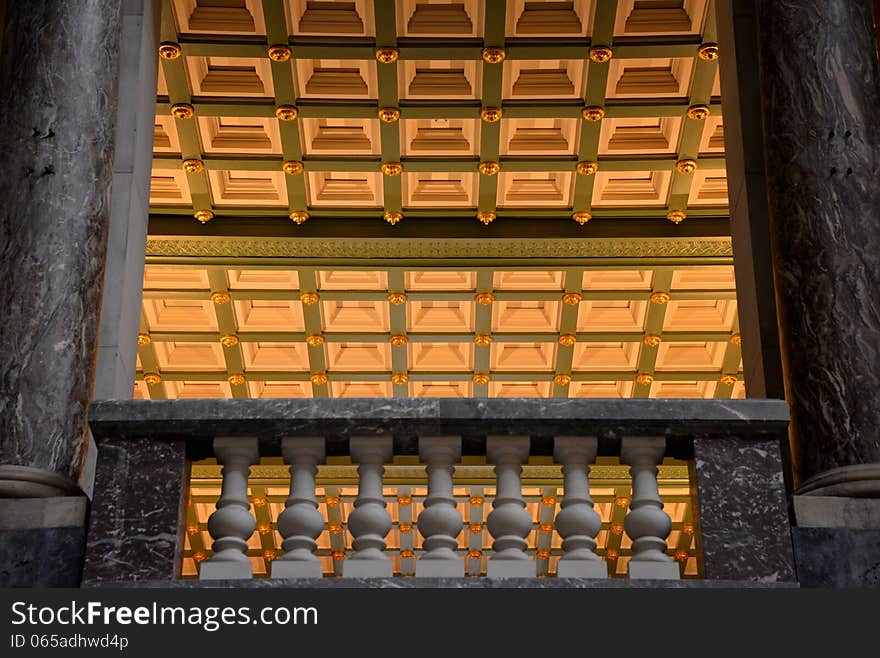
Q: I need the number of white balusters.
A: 7